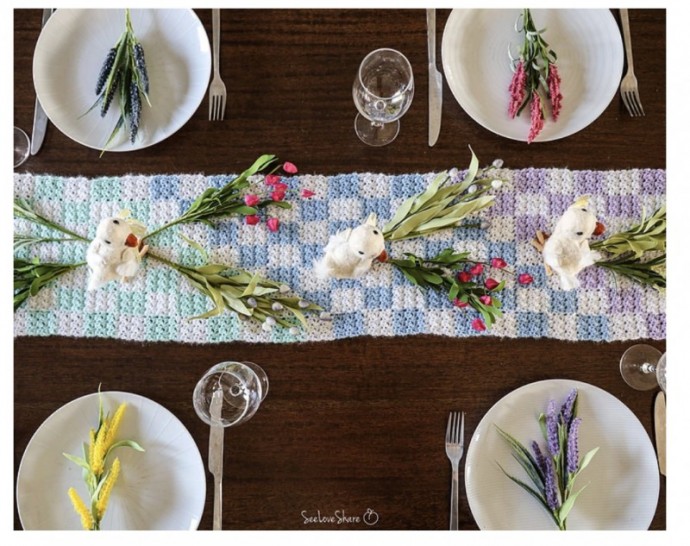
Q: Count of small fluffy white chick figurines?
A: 3